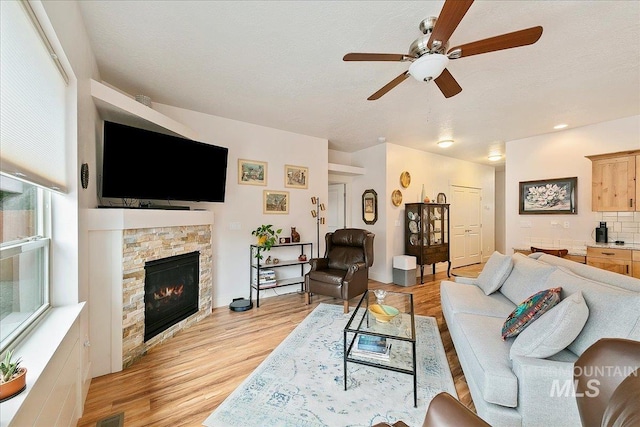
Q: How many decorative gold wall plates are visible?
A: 2